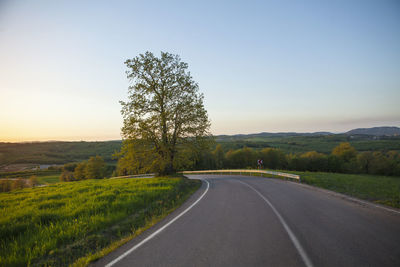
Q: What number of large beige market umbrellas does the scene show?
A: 0